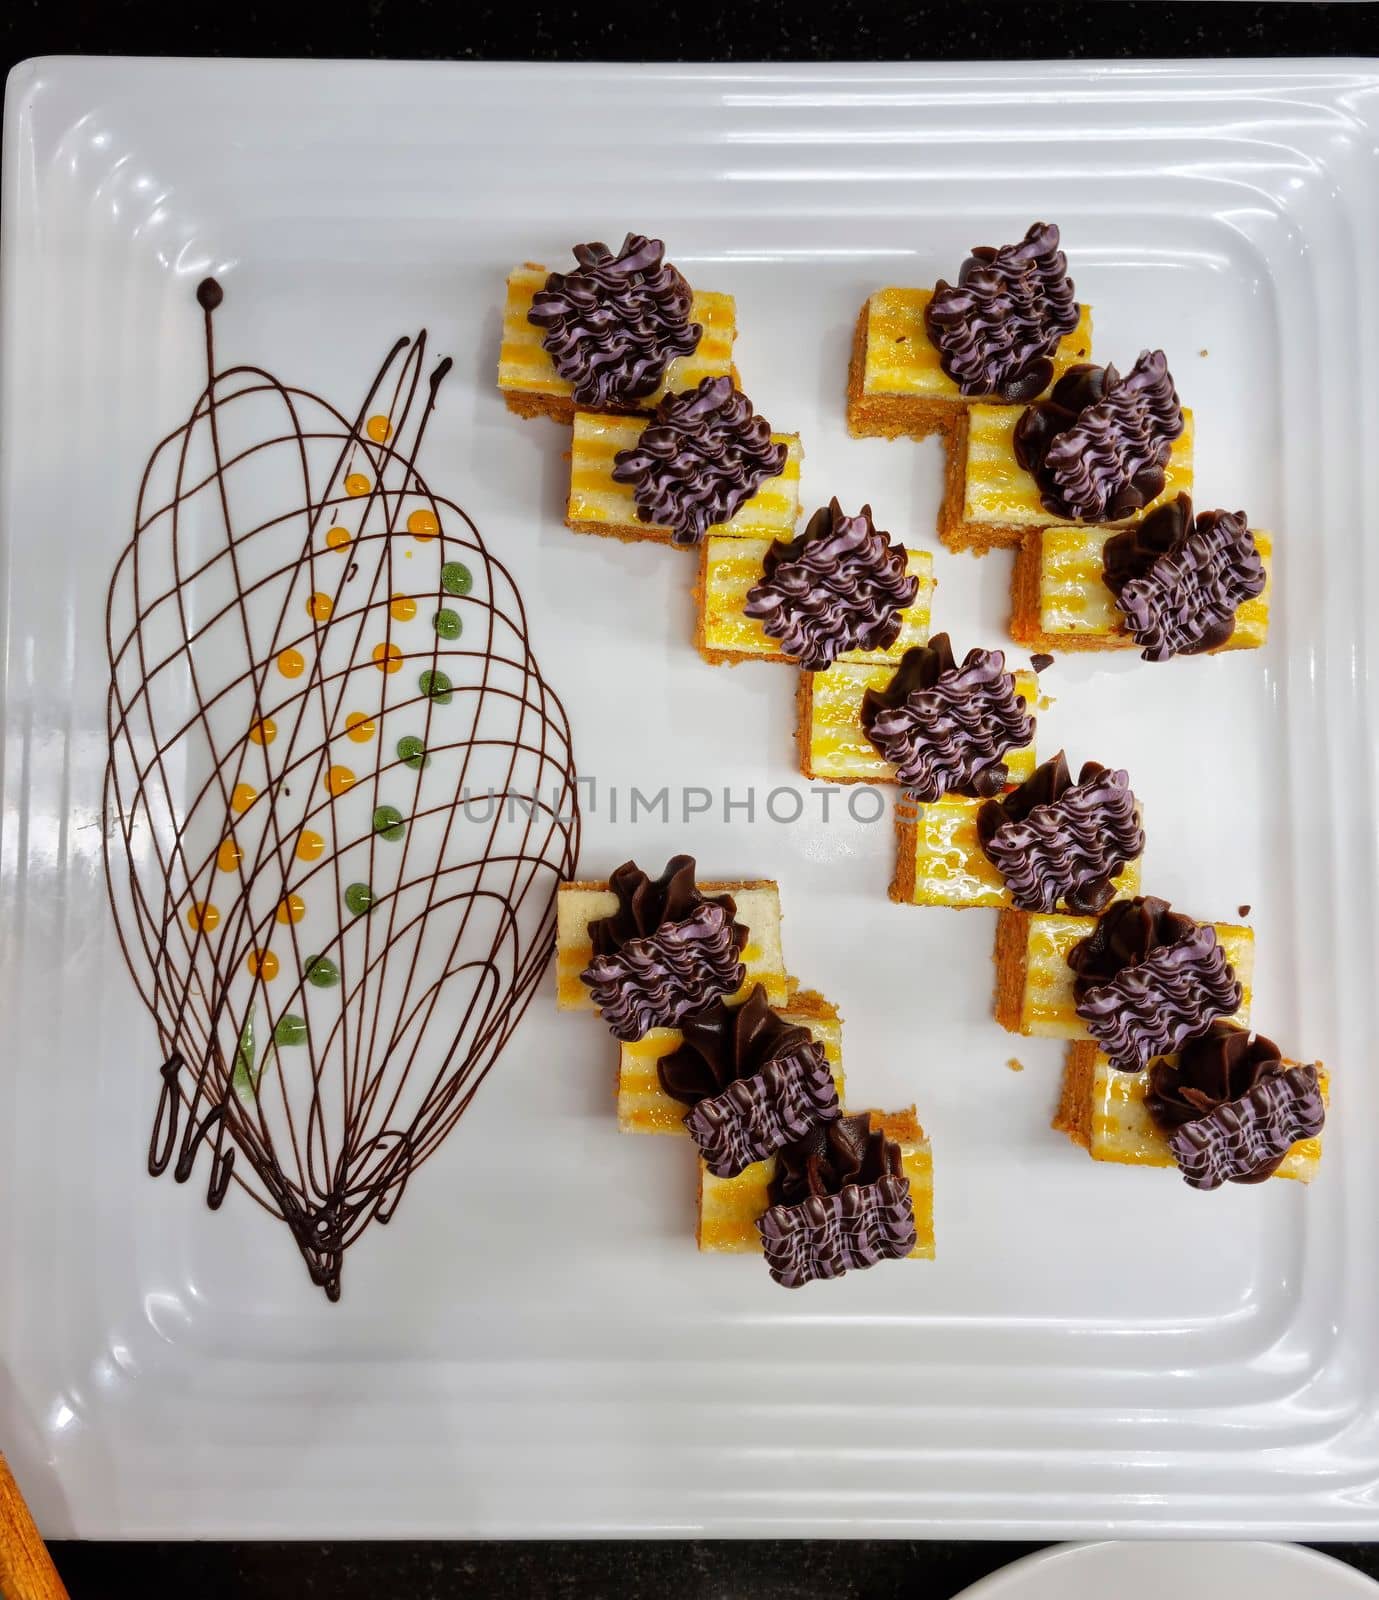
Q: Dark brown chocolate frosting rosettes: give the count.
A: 13